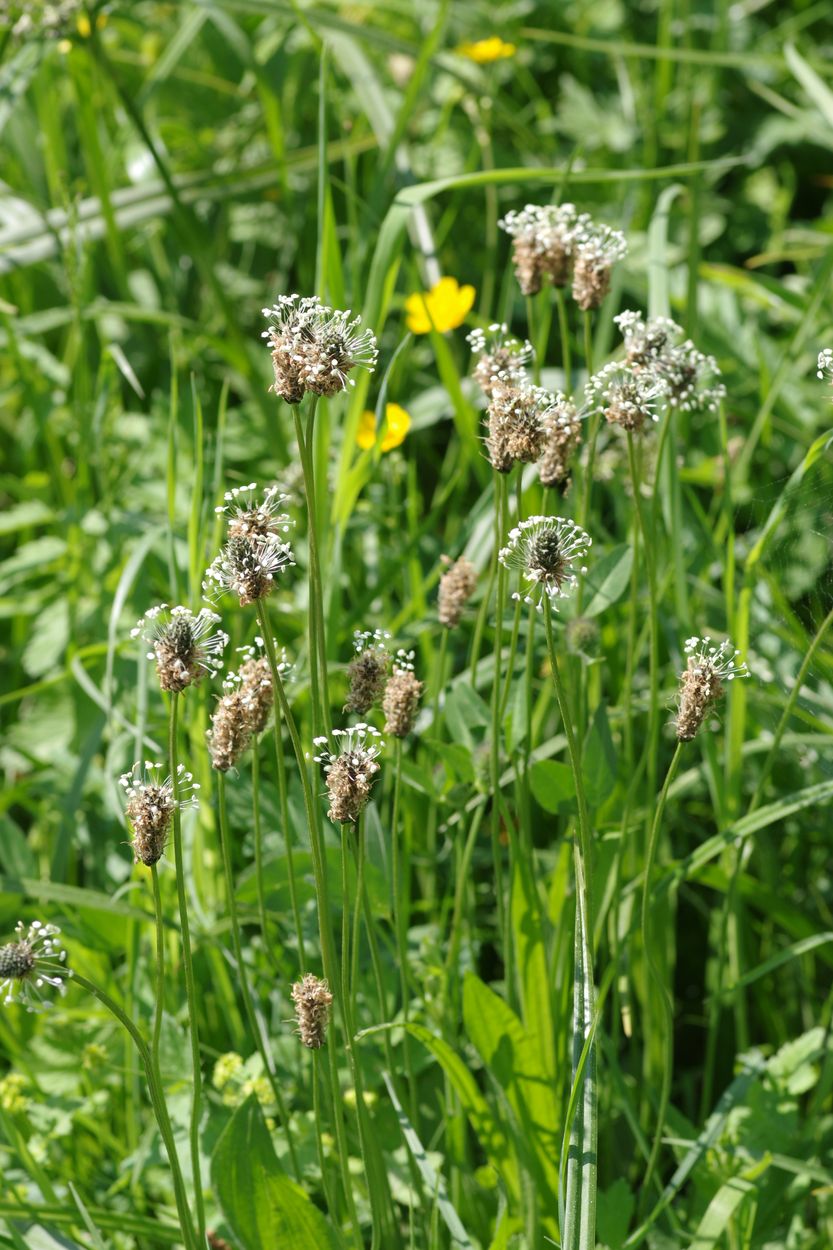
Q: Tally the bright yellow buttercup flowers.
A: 3